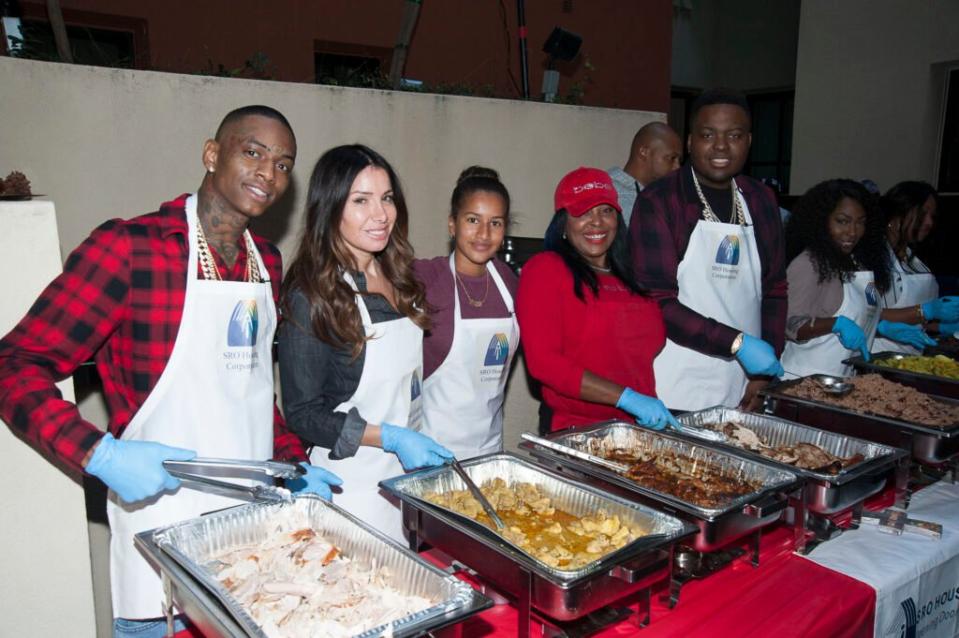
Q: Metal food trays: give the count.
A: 6